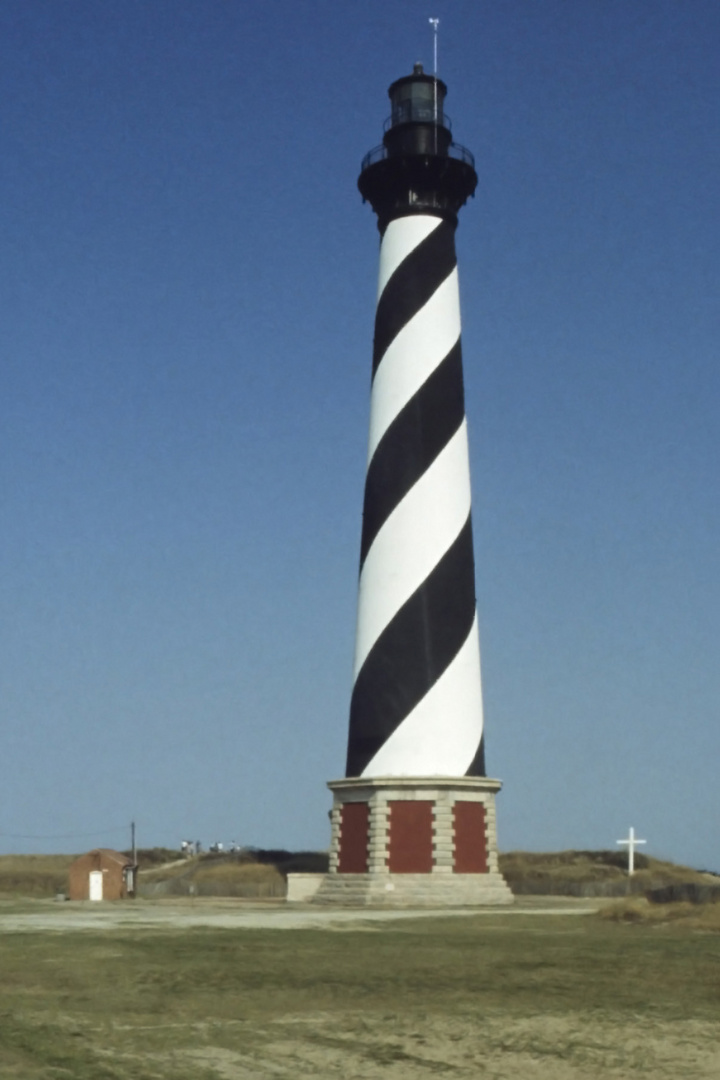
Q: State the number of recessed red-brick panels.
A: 3